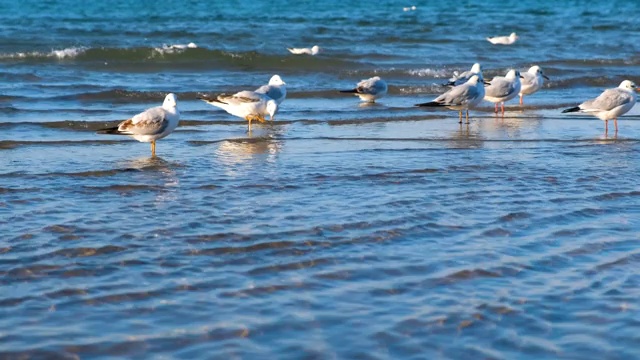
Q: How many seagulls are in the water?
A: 13